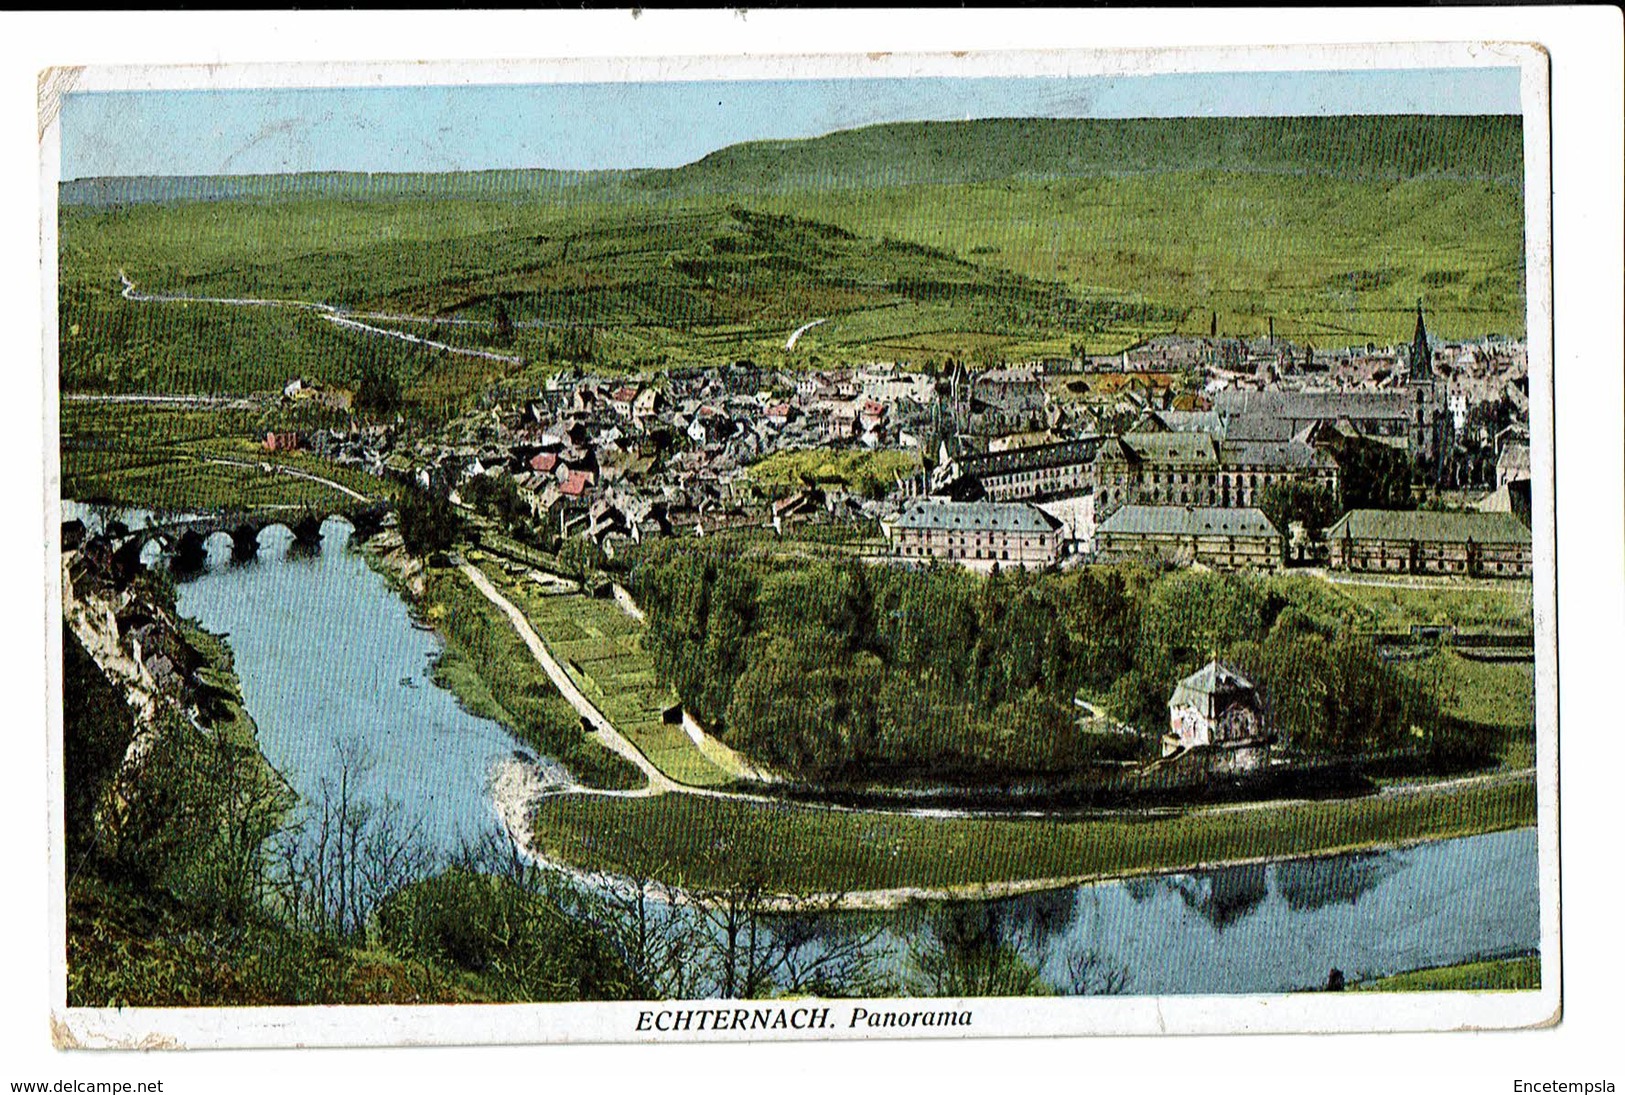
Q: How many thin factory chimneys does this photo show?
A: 2